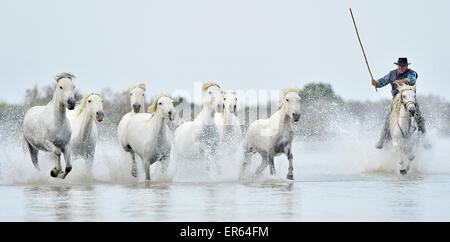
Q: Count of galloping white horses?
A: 8